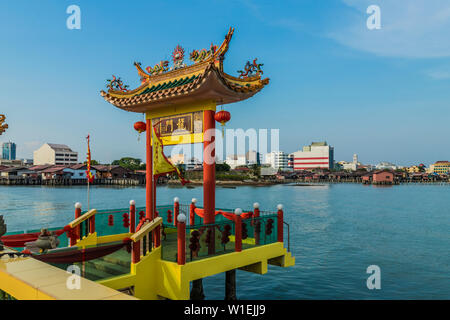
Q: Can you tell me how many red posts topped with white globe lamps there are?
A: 8